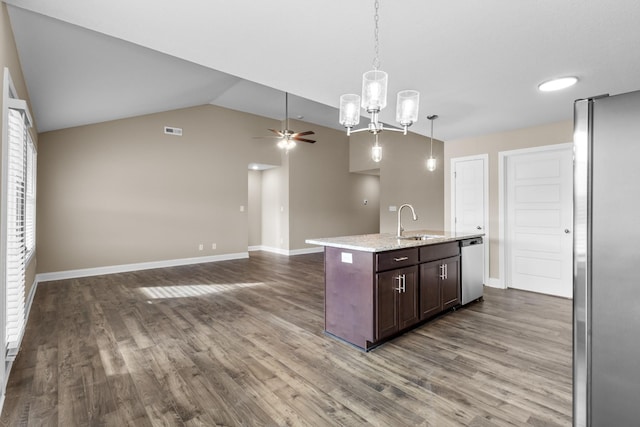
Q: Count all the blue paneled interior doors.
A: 0